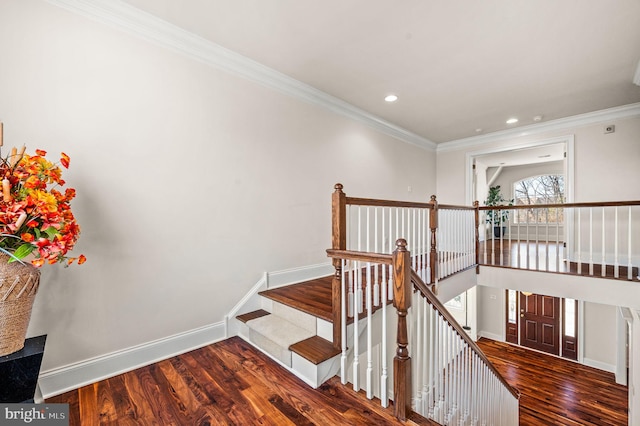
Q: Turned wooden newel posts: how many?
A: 4